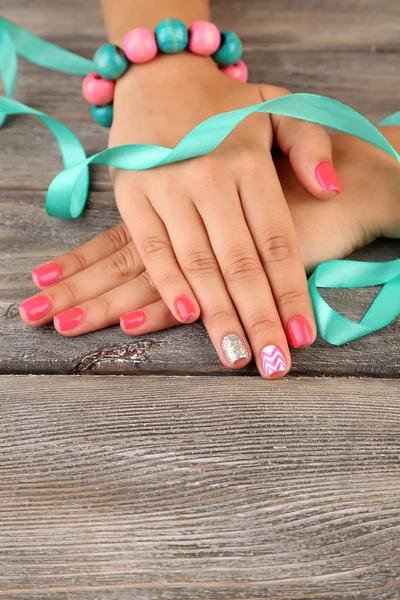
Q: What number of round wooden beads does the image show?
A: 8